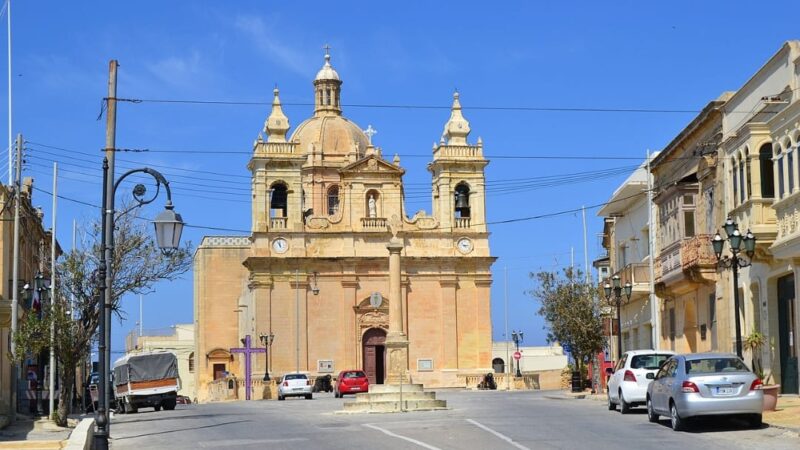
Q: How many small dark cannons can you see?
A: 2